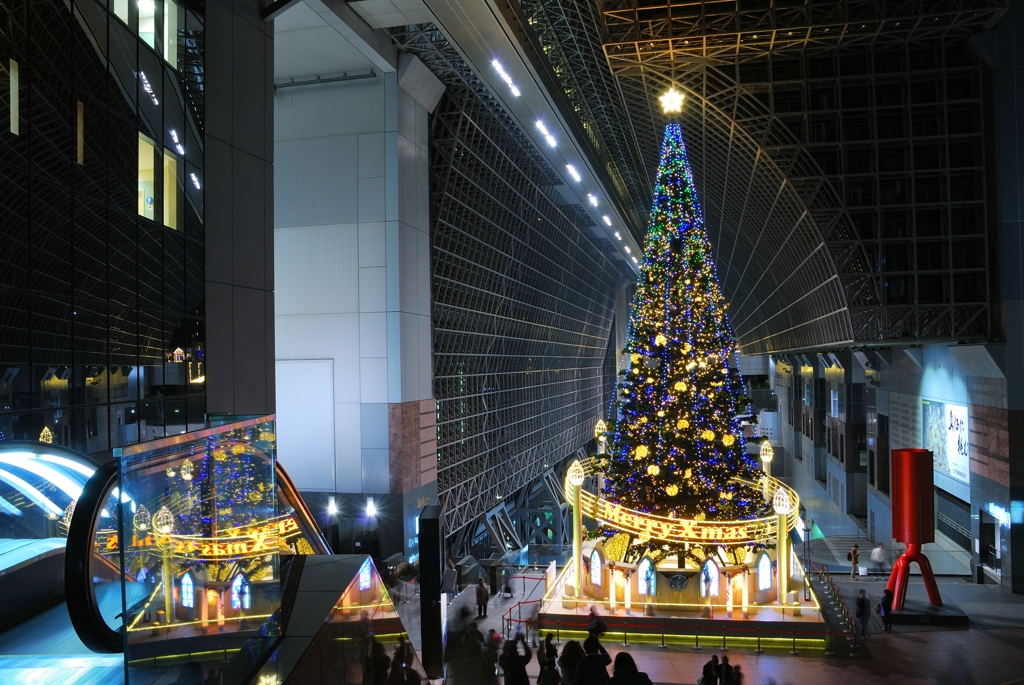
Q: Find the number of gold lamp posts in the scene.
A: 4